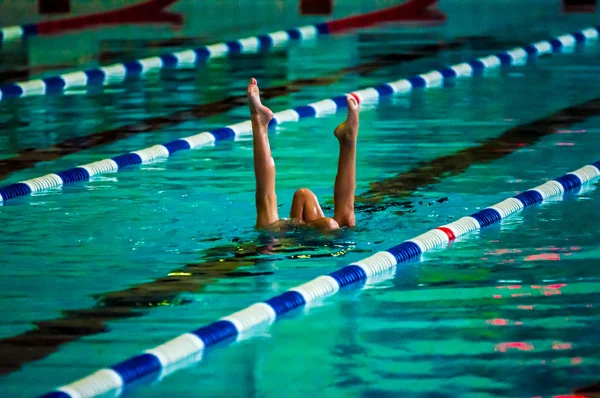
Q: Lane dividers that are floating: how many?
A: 4